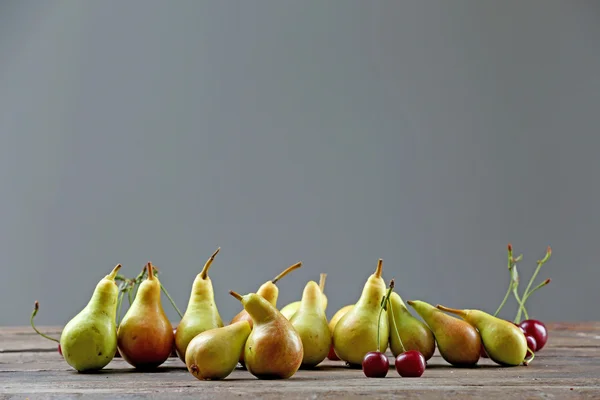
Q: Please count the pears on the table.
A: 13